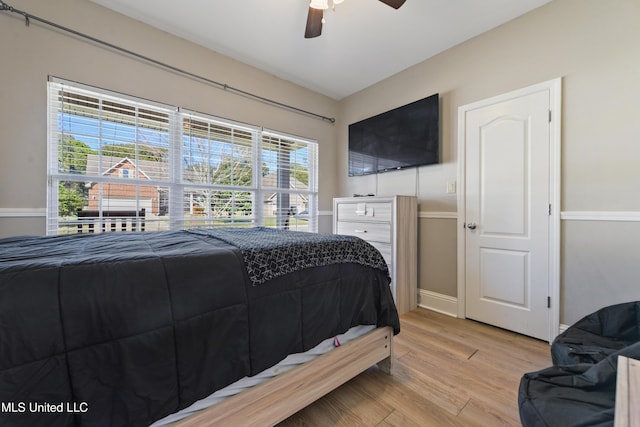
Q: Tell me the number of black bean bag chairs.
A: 2